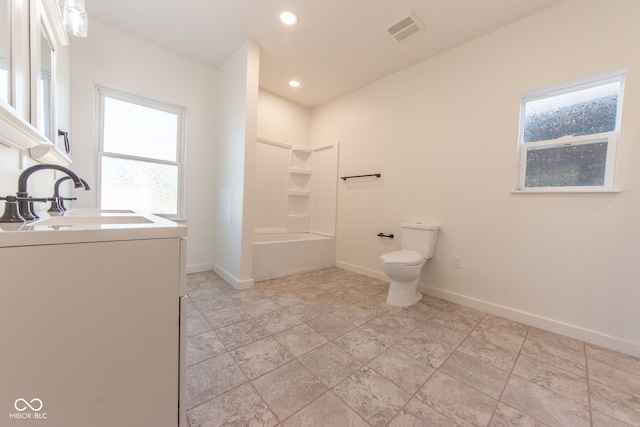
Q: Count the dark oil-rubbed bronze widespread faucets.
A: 2